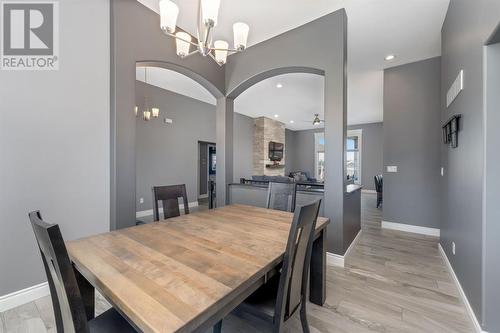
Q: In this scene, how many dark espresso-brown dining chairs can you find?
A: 4